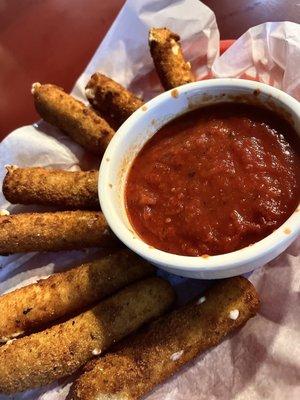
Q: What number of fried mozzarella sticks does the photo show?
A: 8